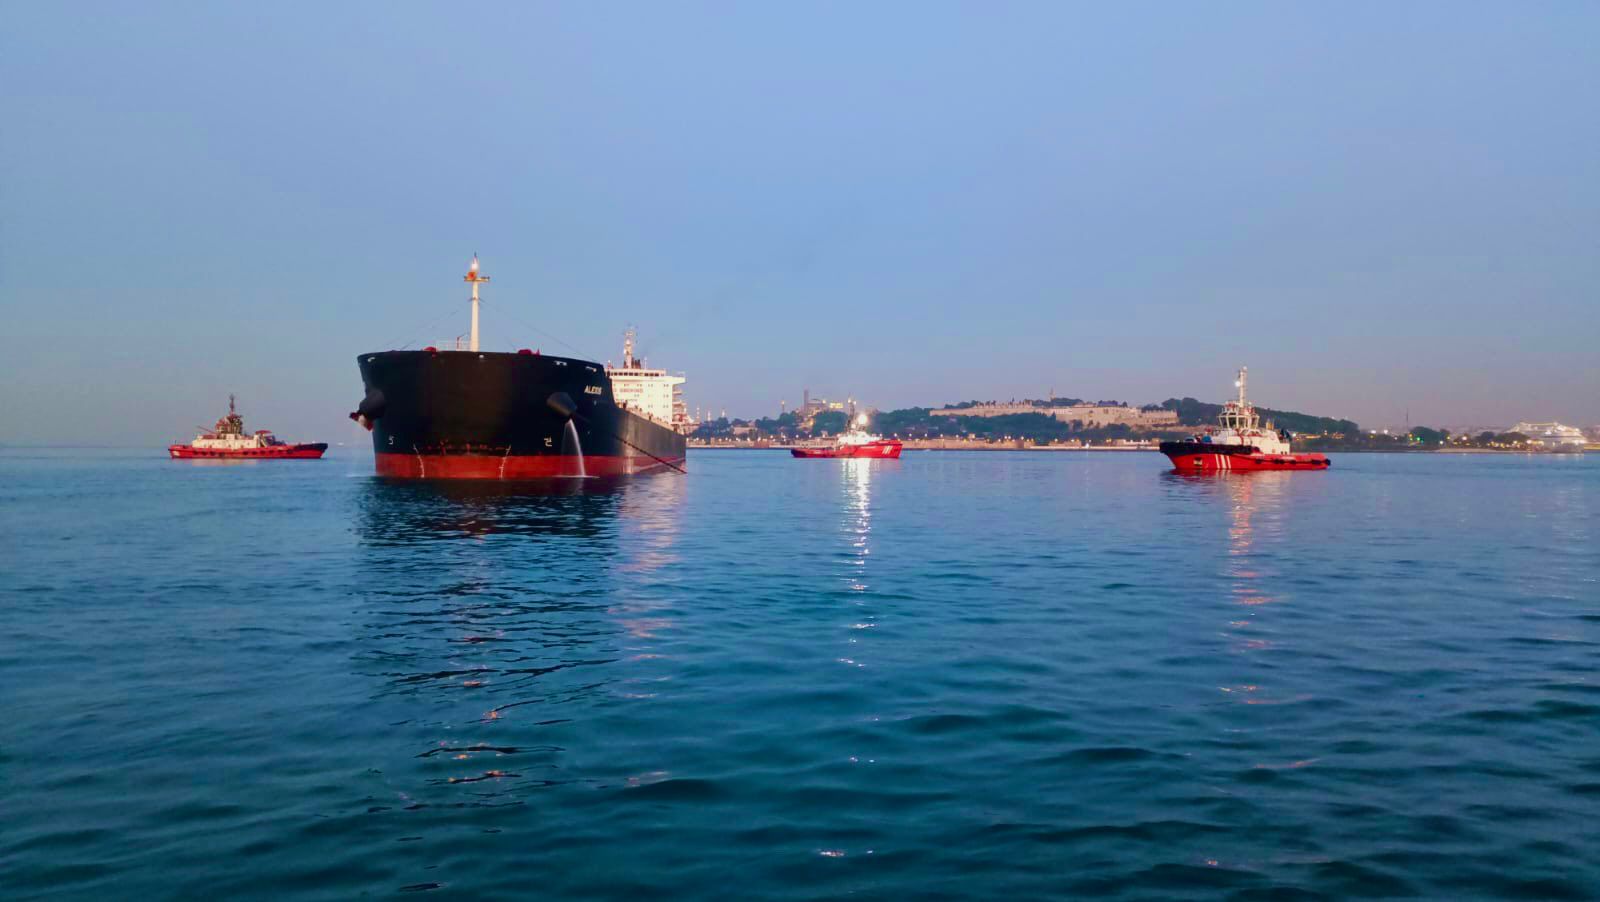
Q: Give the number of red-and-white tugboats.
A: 3